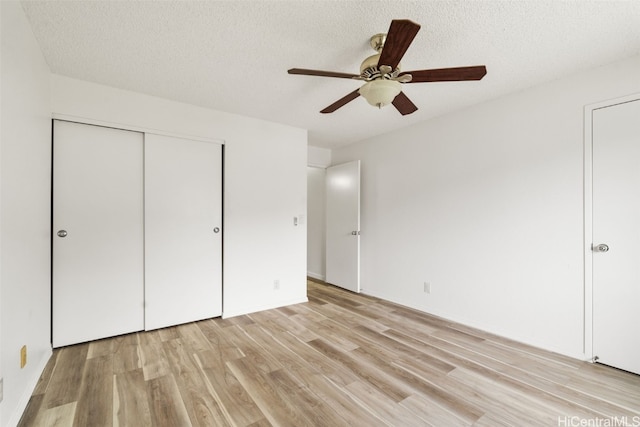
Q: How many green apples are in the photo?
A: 0